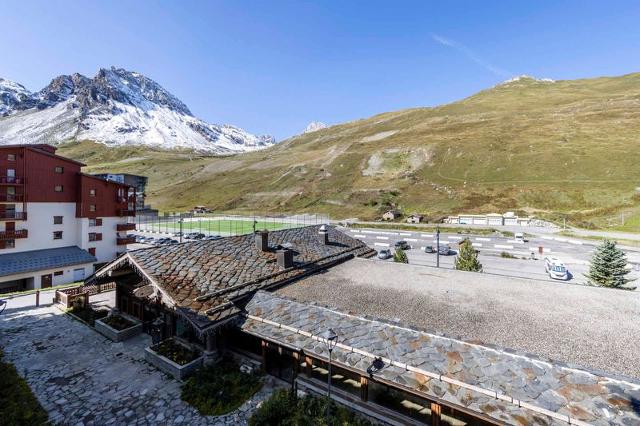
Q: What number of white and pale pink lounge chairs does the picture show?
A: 0